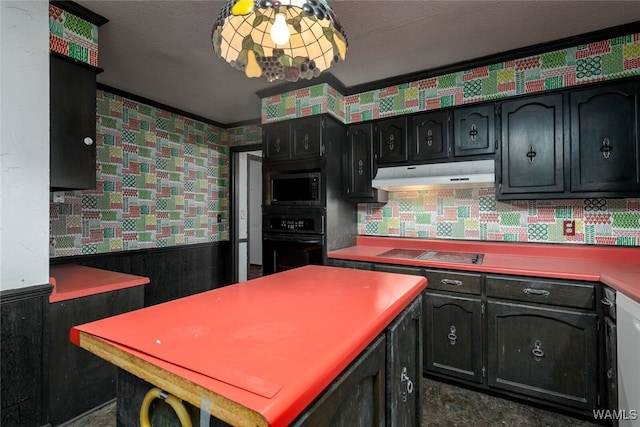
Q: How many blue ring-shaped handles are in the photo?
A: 0